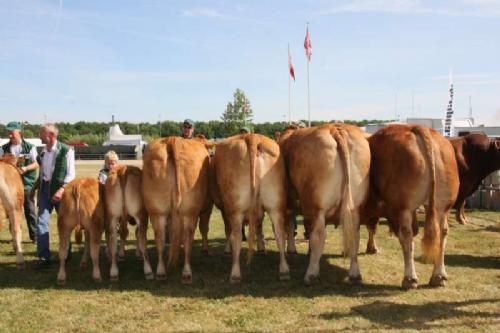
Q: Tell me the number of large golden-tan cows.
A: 4